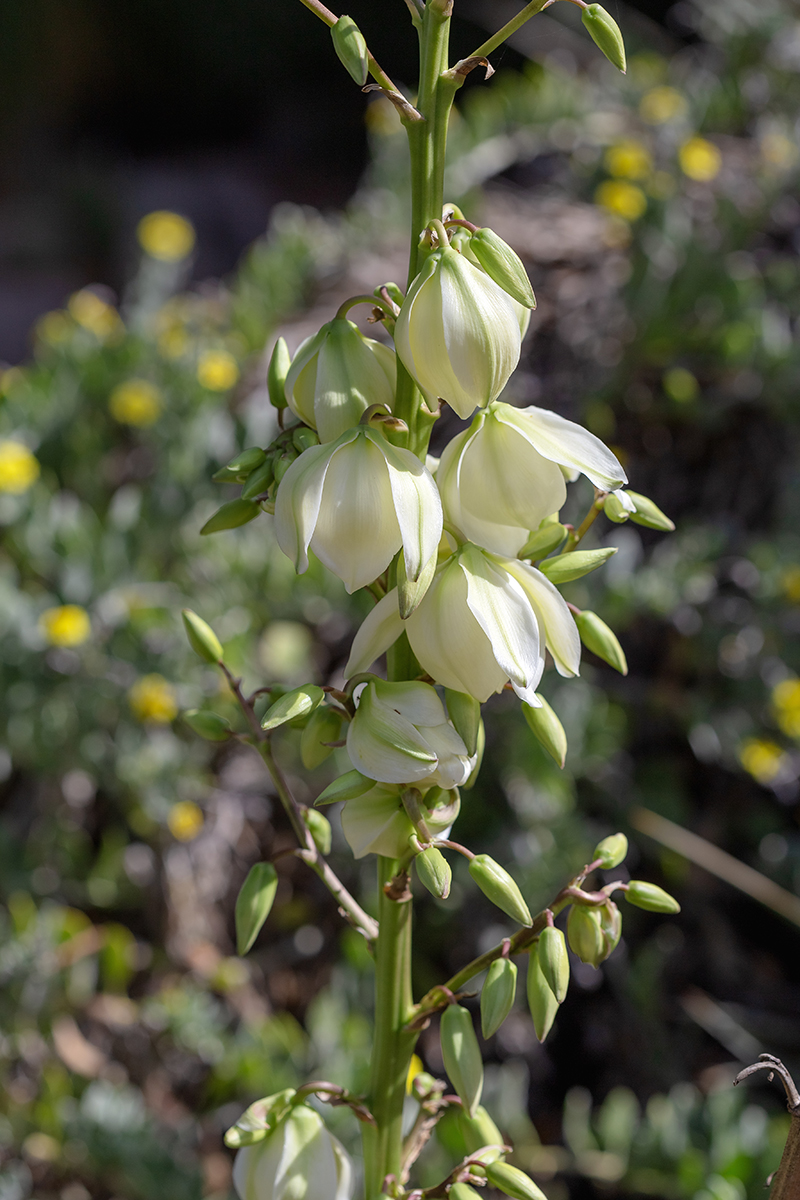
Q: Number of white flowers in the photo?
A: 8